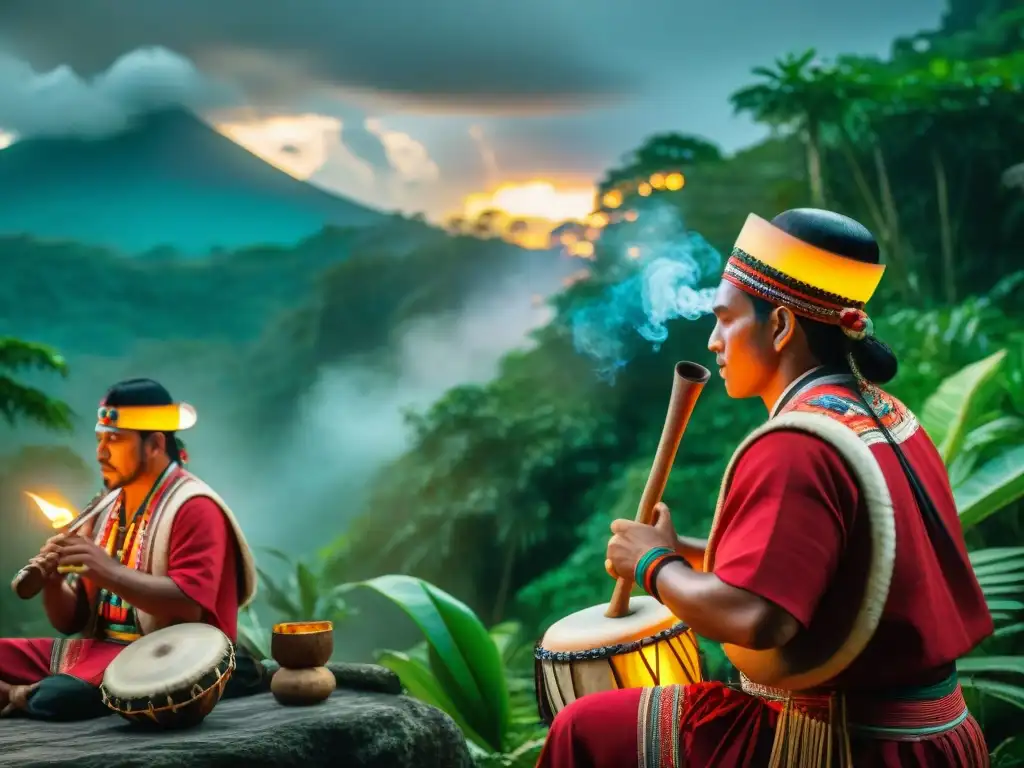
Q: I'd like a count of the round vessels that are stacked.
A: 2